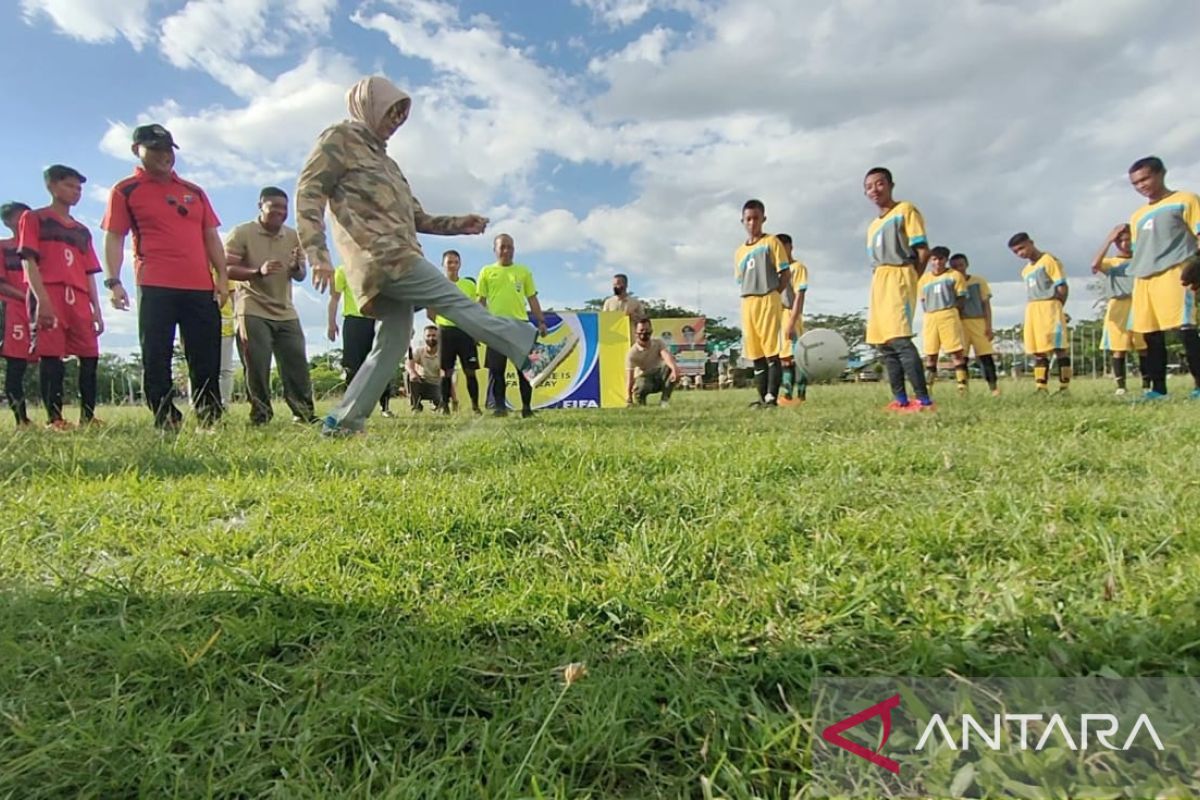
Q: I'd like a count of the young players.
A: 10